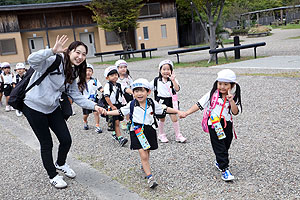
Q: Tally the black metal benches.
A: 4